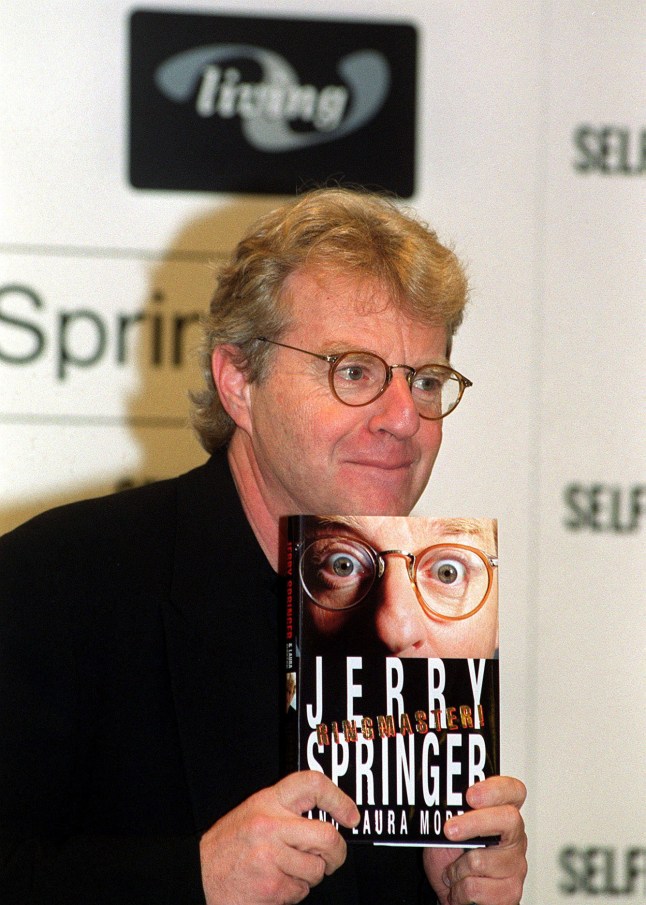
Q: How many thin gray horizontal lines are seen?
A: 2